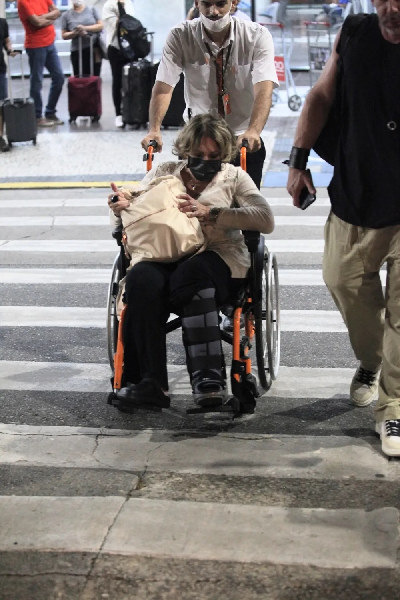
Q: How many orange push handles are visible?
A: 2